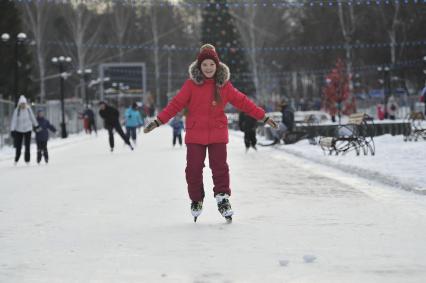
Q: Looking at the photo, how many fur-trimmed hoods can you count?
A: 1